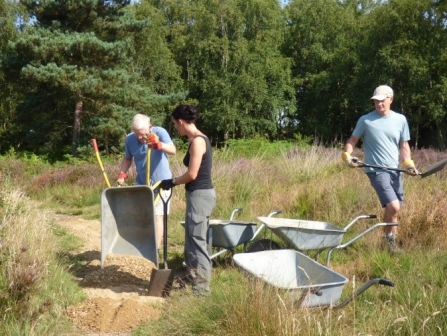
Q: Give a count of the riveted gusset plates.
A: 0